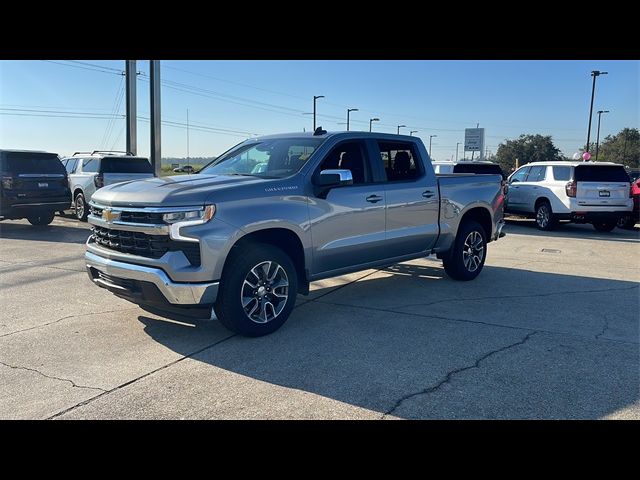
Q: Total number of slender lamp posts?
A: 9